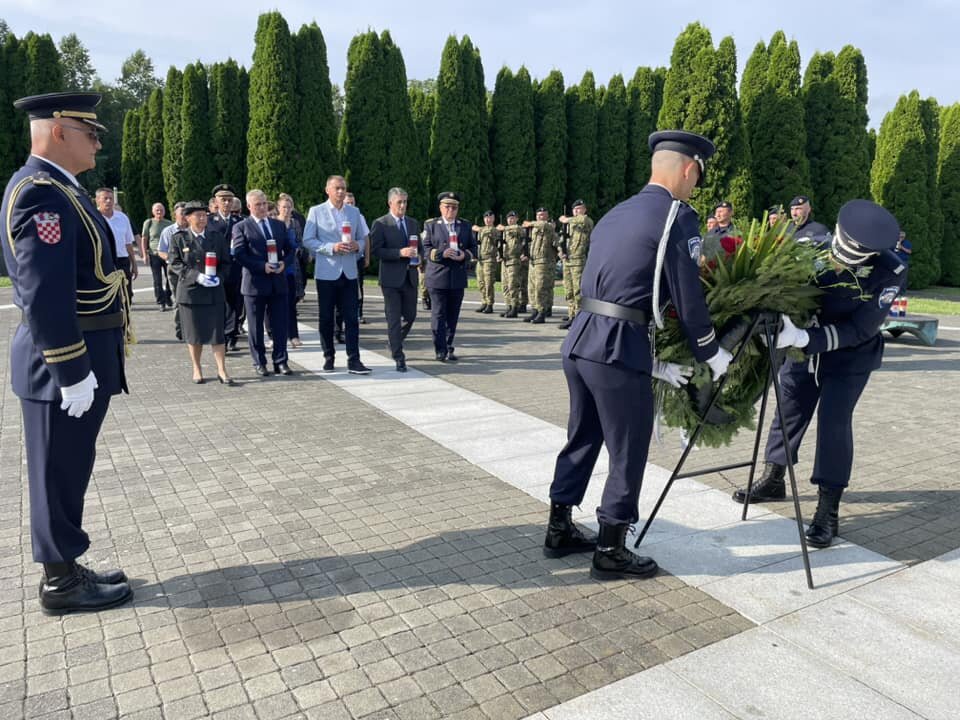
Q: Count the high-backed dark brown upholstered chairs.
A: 0